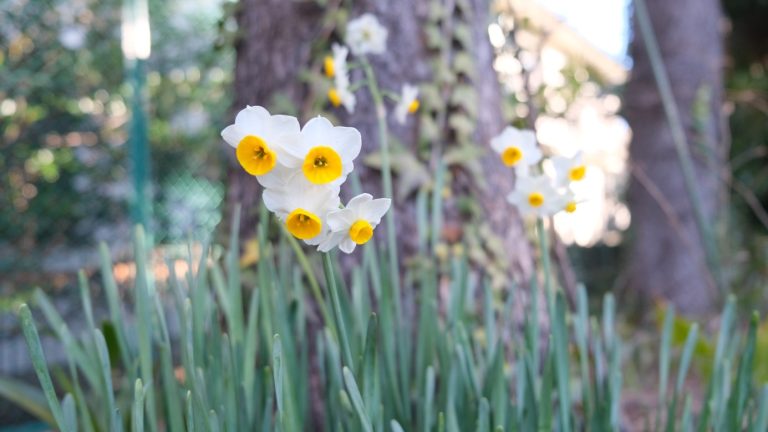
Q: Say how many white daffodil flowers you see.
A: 12